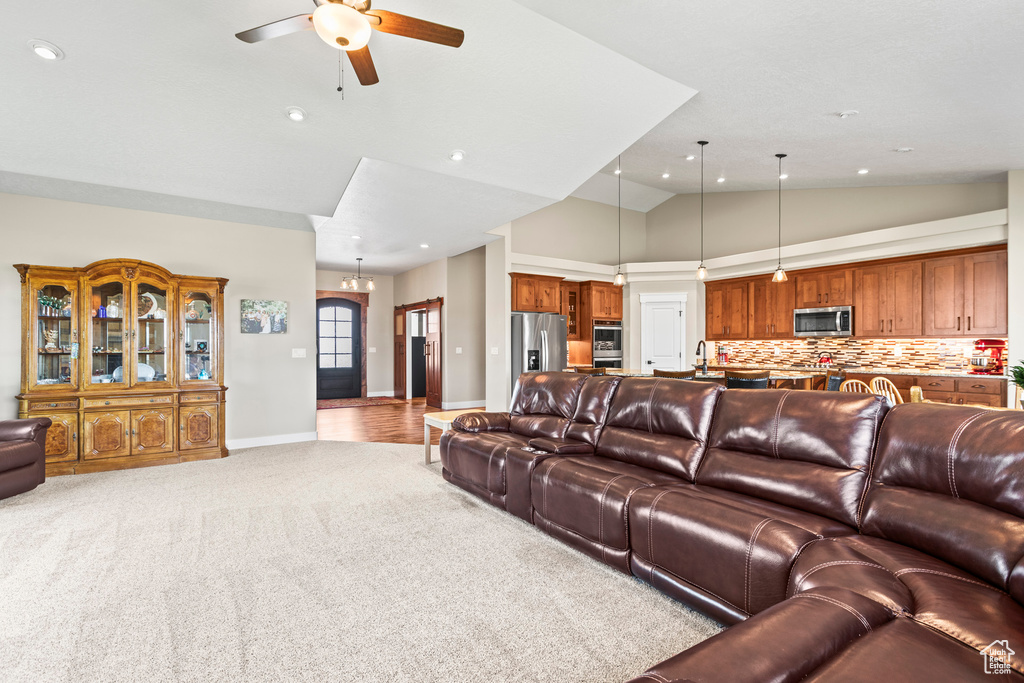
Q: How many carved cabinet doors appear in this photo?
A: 4